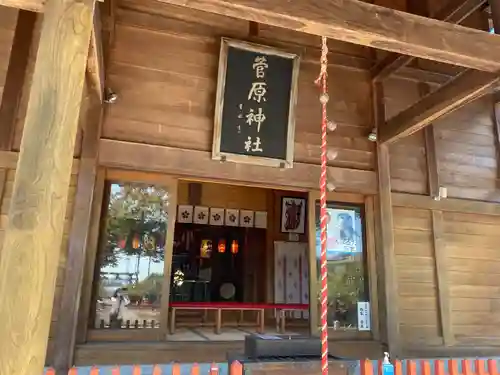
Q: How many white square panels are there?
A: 6